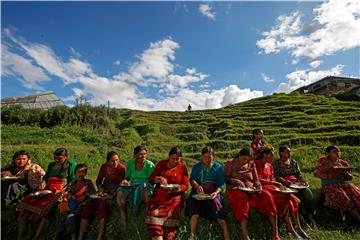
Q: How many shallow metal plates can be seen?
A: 10